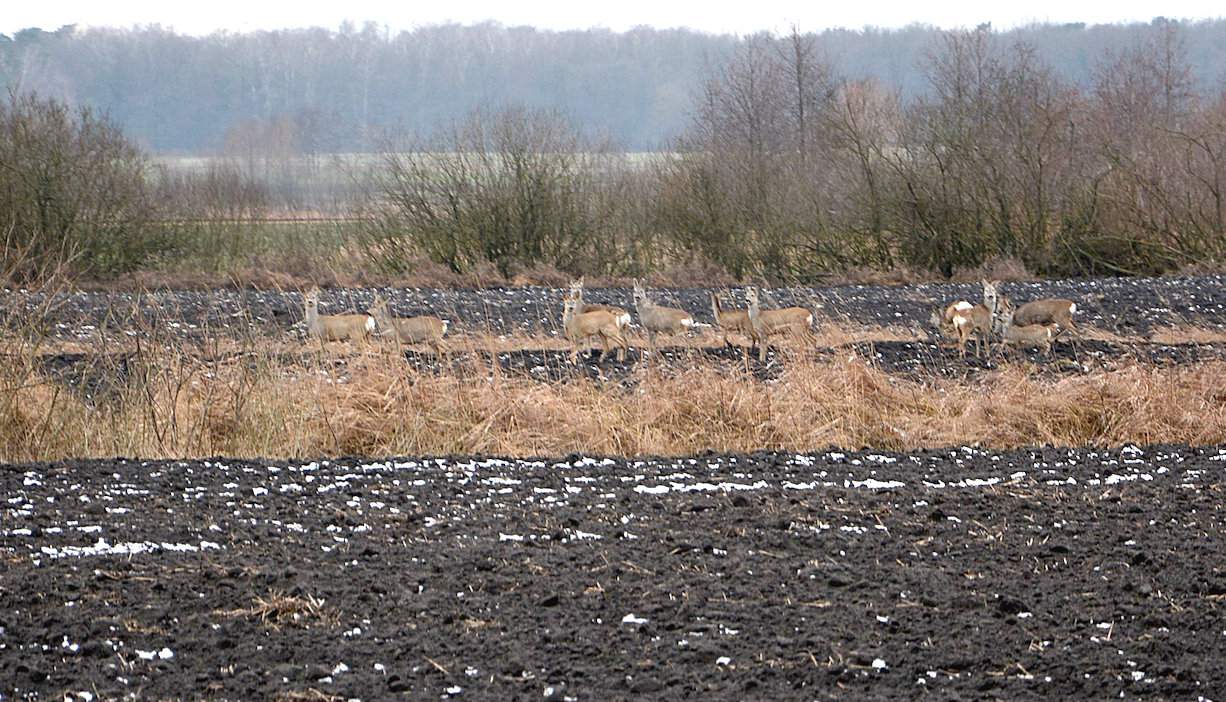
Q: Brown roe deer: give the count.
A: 11